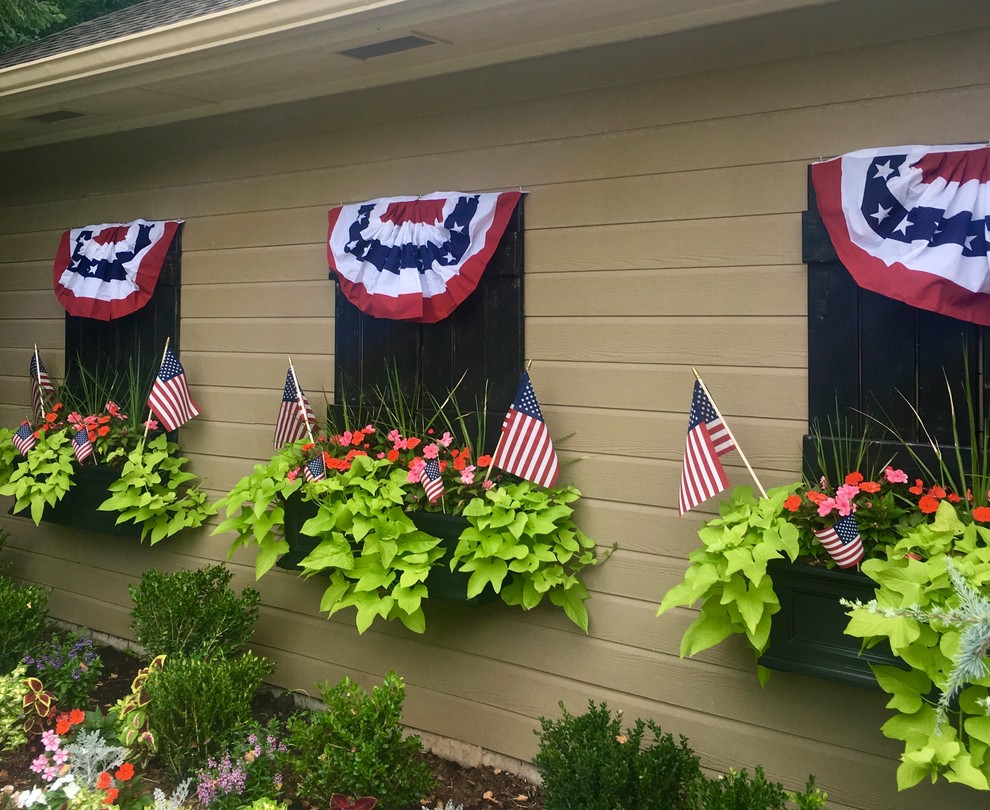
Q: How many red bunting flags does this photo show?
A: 3